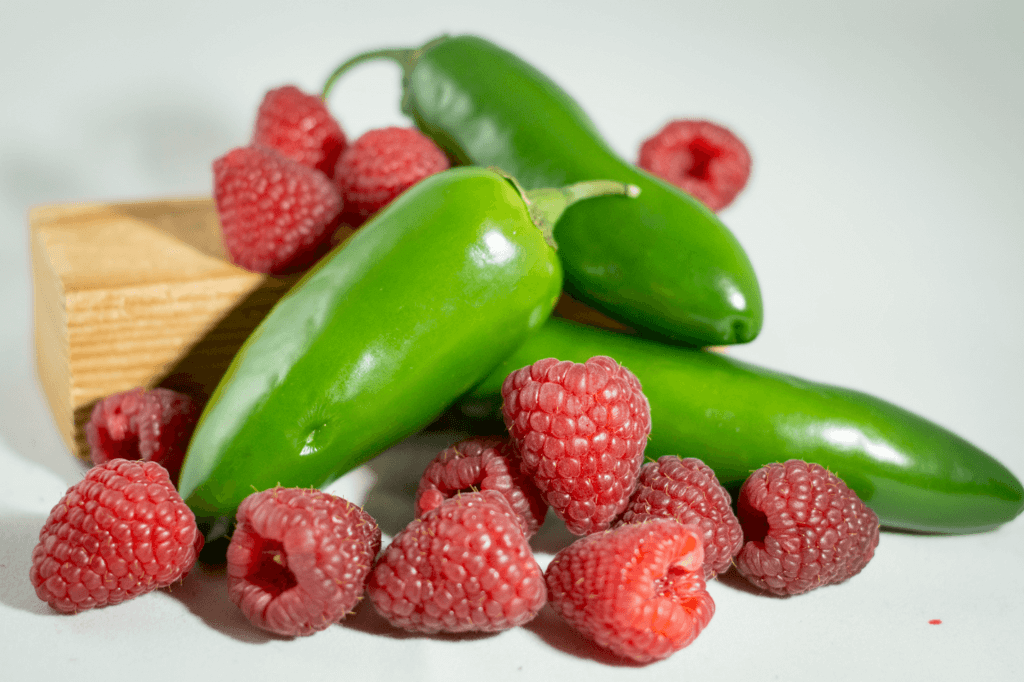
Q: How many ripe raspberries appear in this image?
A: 13